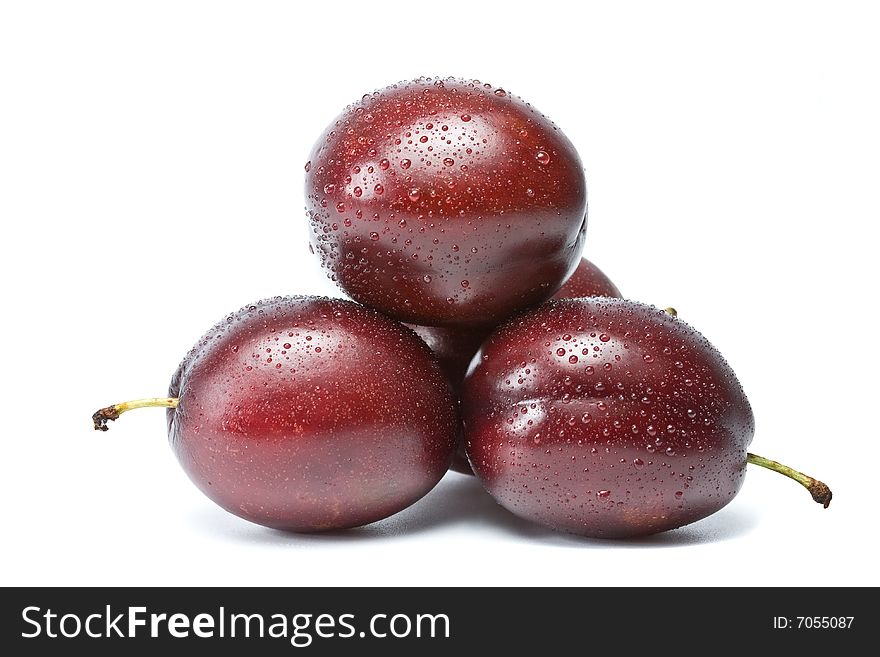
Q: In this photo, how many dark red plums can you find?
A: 4